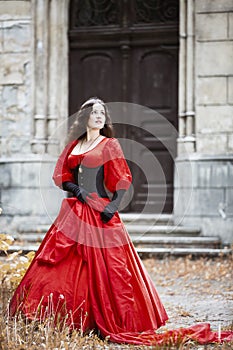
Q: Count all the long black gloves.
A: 2